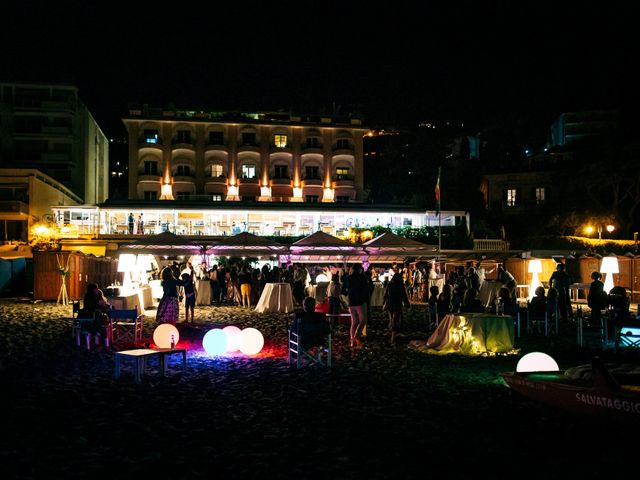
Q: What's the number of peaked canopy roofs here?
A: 4